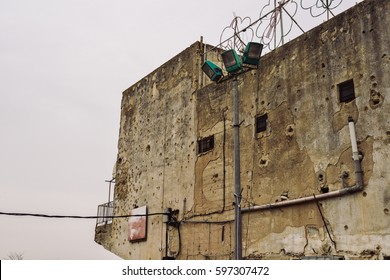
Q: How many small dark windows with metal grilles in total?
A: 3